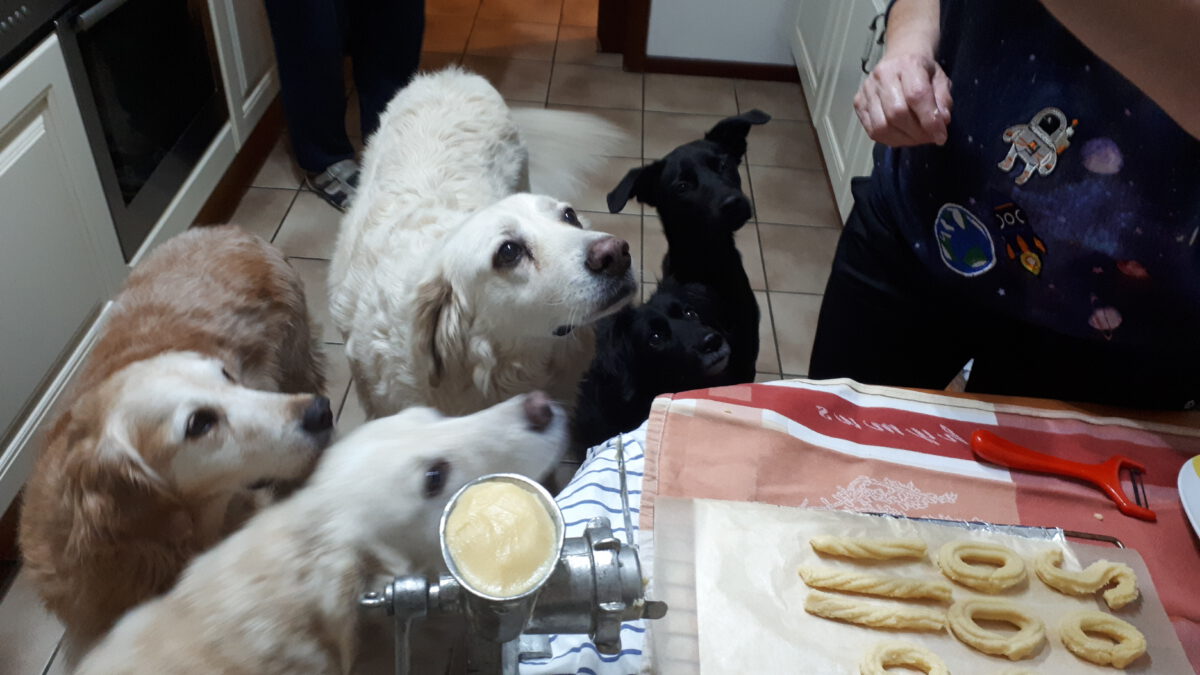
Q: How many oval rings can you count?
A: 4